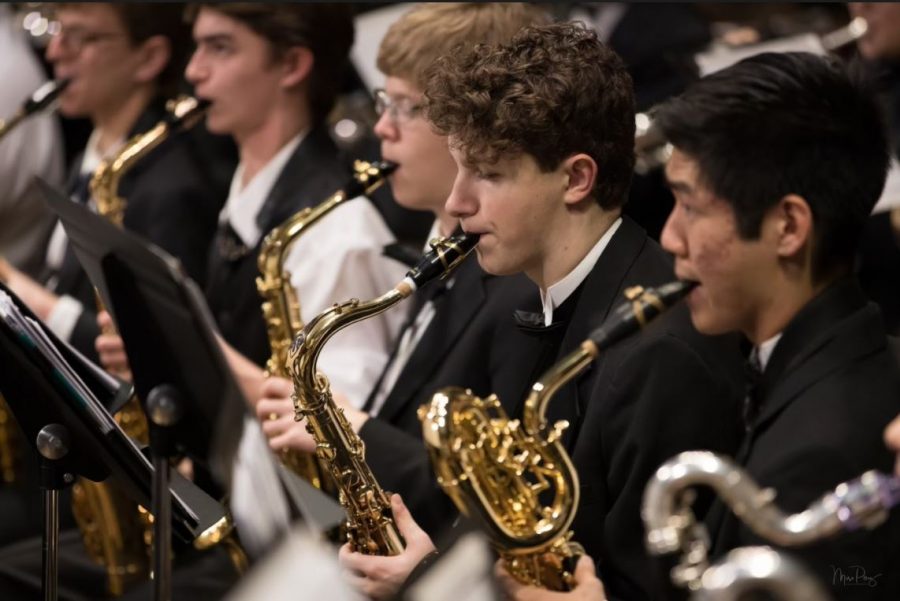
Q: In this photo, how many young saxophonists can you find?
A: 5